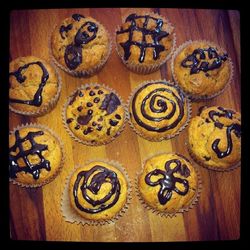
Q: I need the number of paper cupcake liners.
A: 10